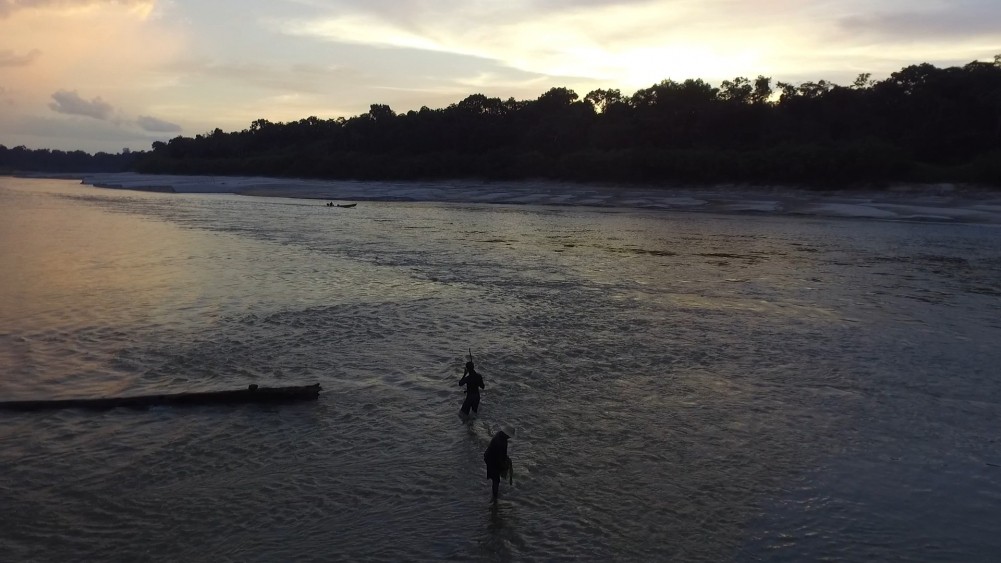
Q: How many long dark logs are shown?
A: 1